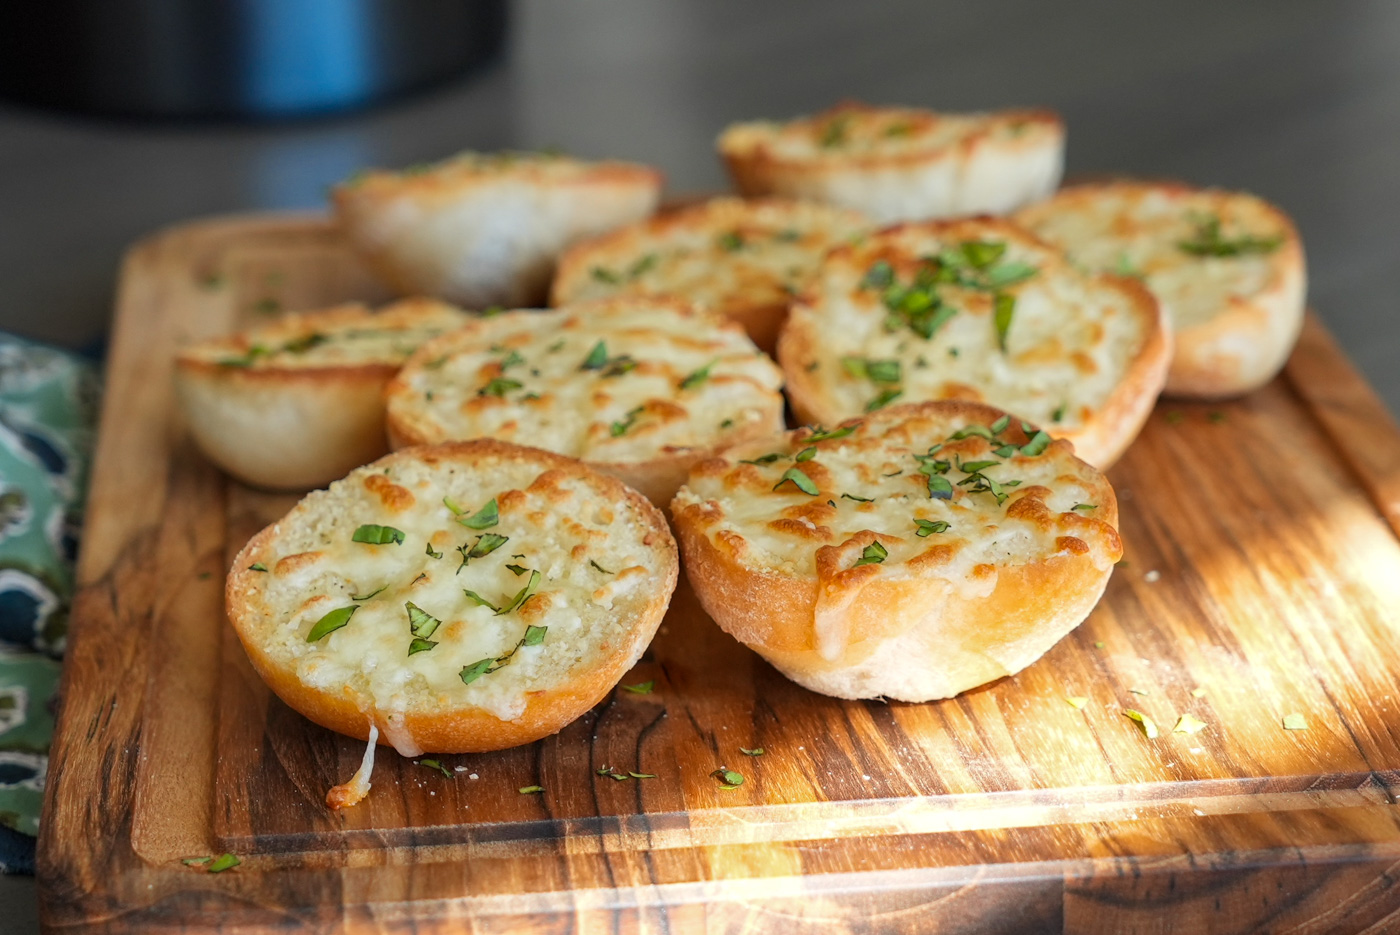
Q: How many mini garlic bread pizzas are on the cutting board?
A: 9